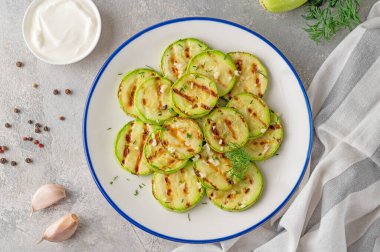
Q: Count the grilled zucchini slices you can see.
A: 15